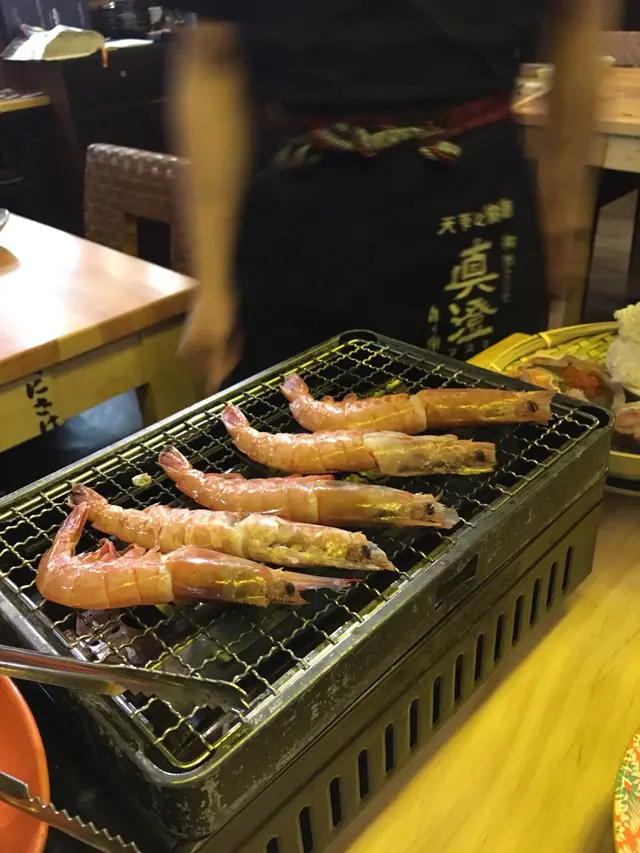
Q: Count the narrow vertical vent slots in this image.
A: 14